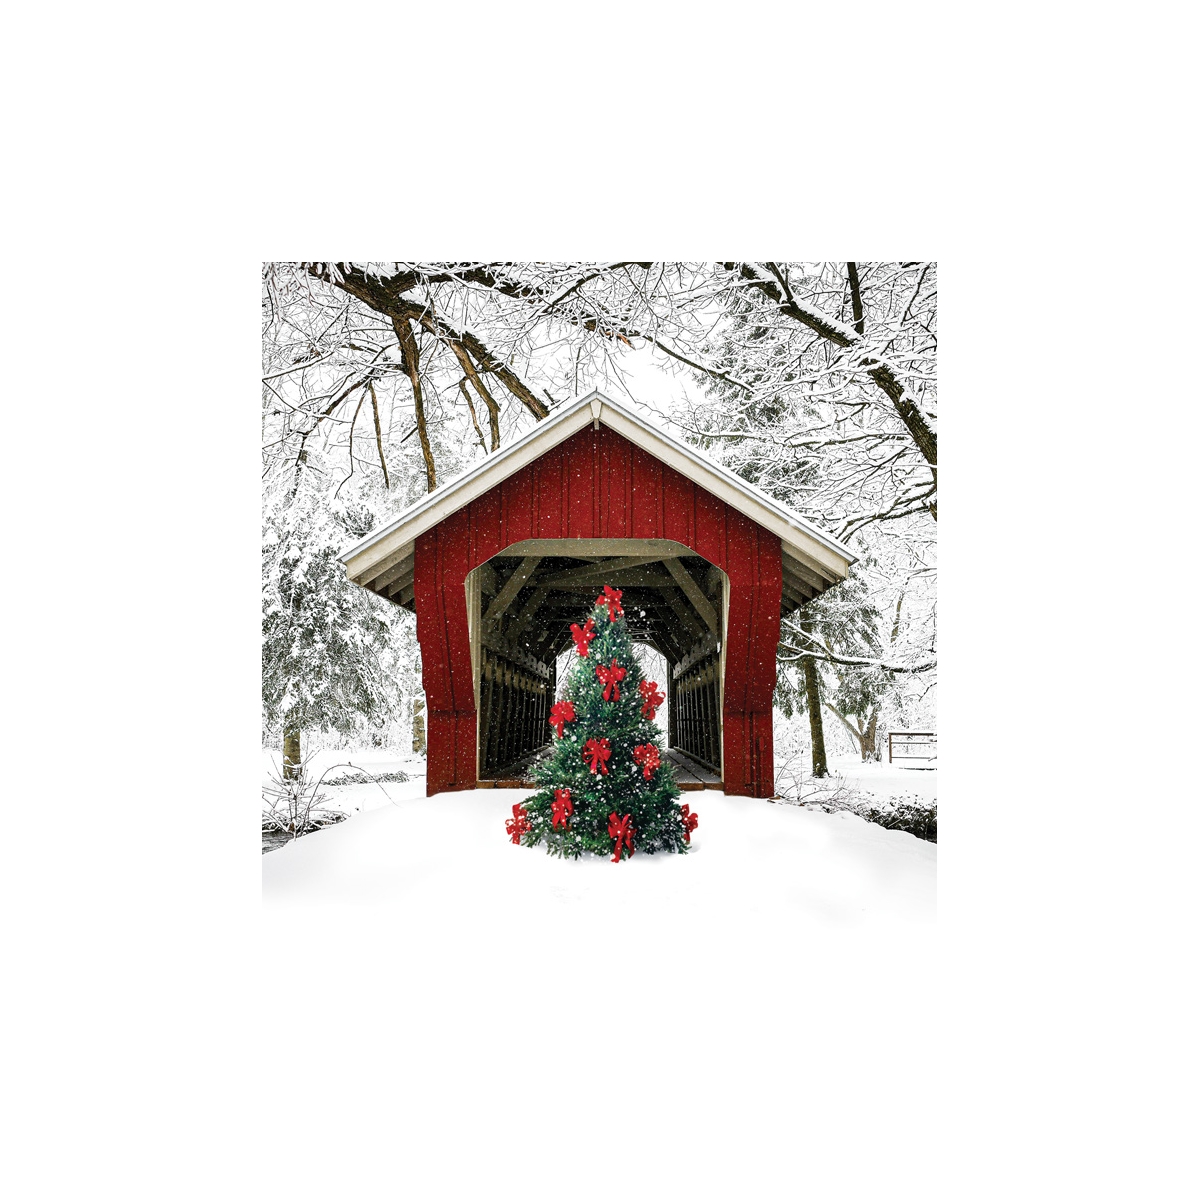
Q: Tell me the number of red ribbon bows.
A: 11